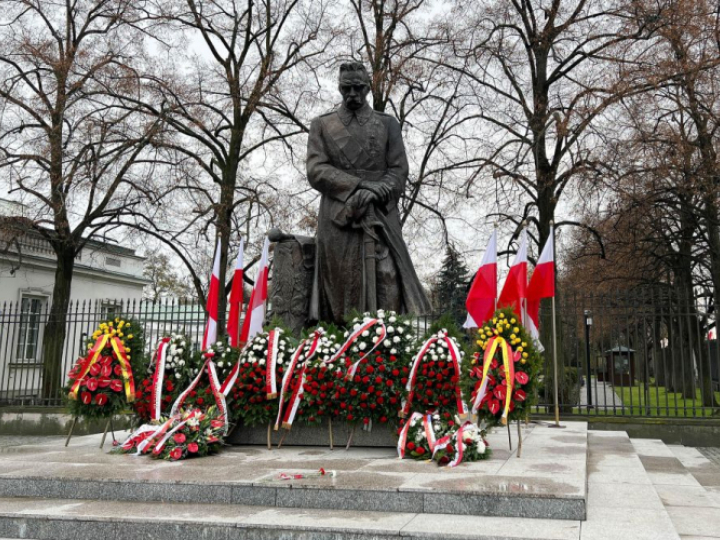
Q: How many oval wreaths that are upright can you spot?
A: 8